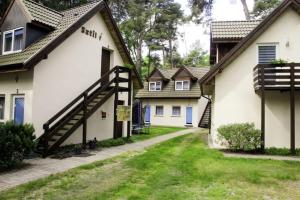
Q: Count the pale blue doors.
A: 3